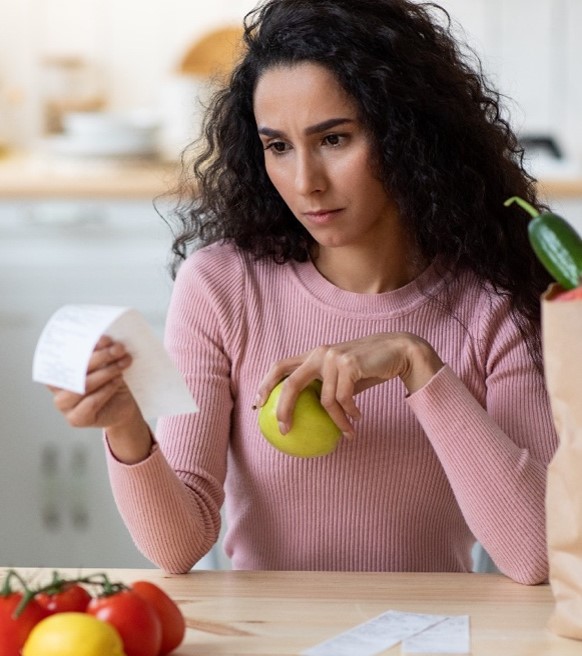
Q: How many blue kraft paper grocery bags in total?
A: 0